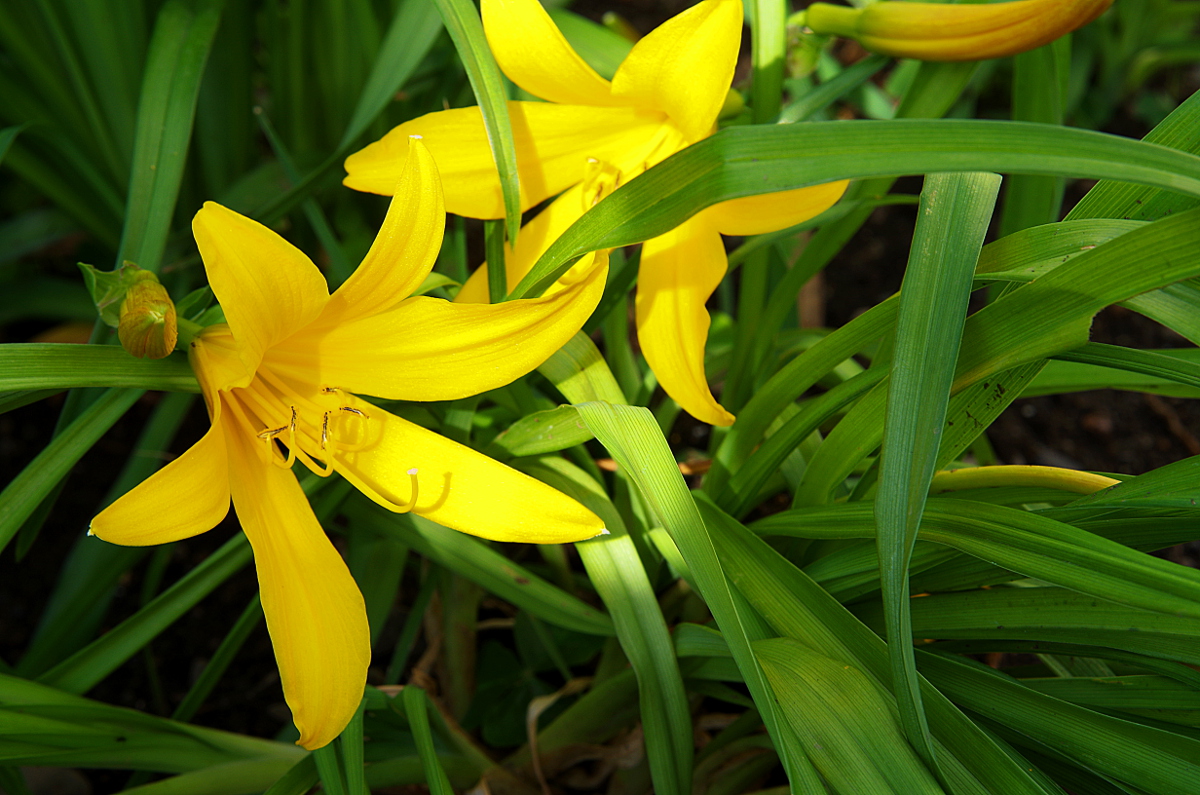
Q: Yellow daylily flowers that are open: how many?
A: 2